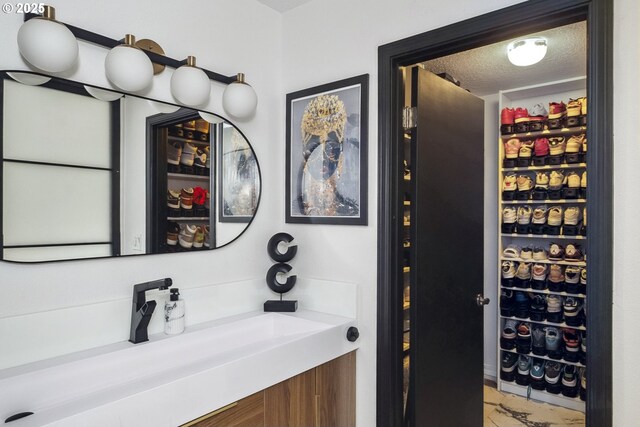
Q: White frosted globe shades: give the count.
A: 4